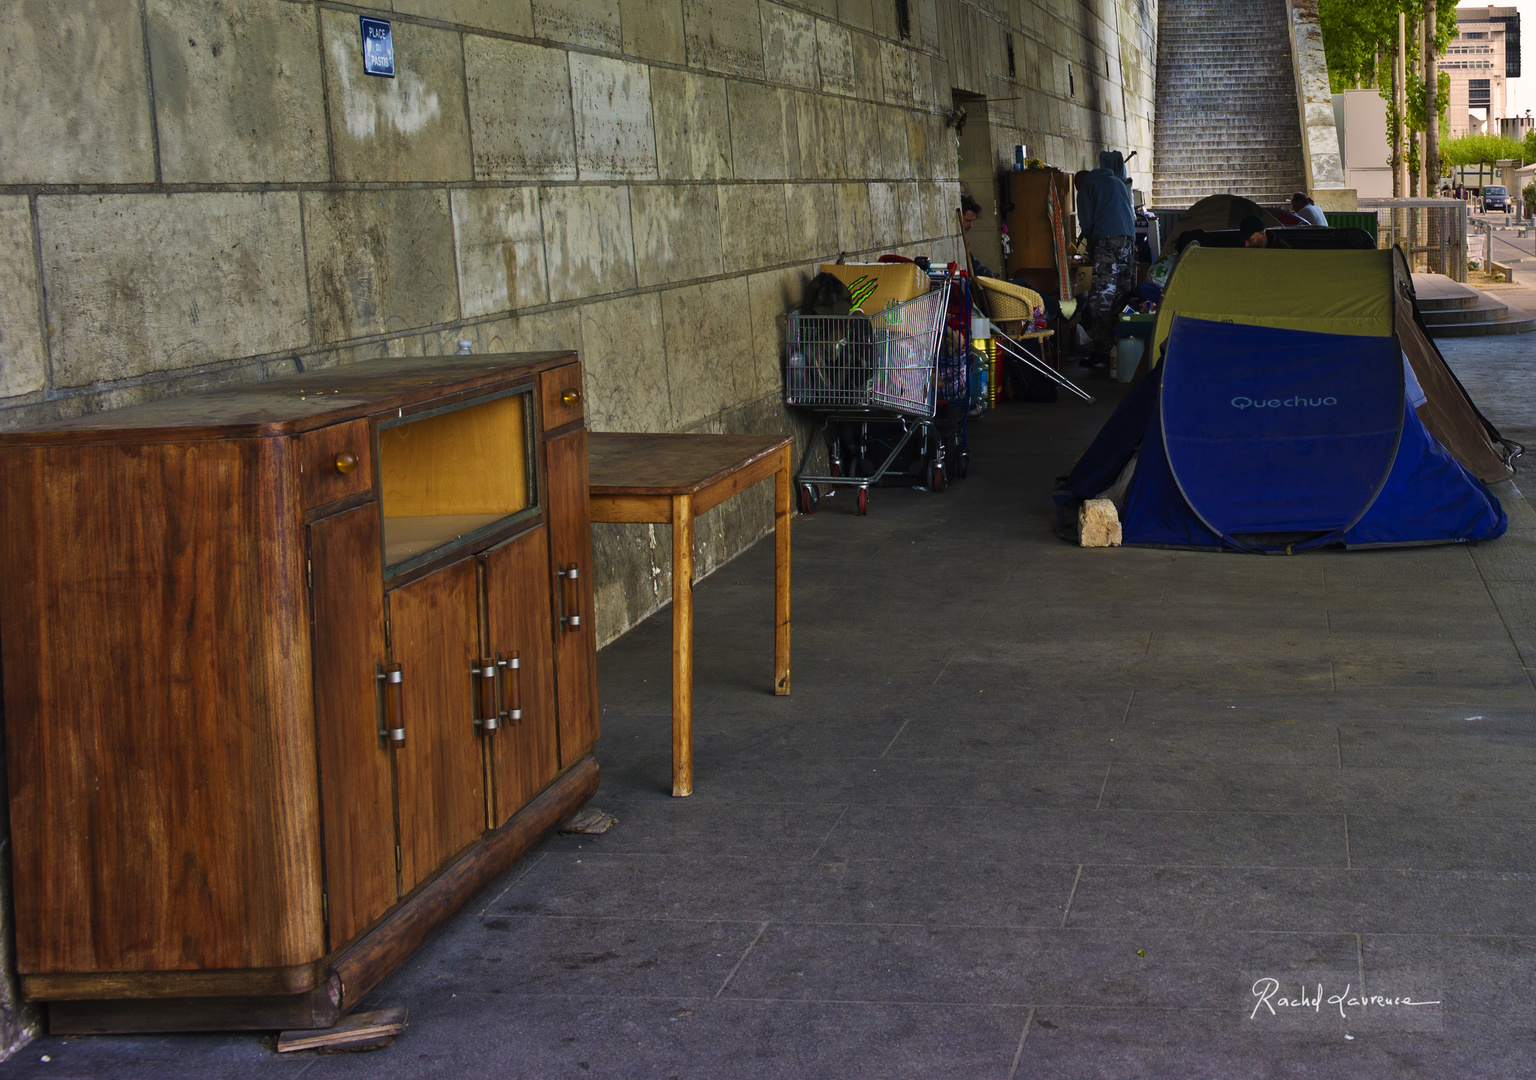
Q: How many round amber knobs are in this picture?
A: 2